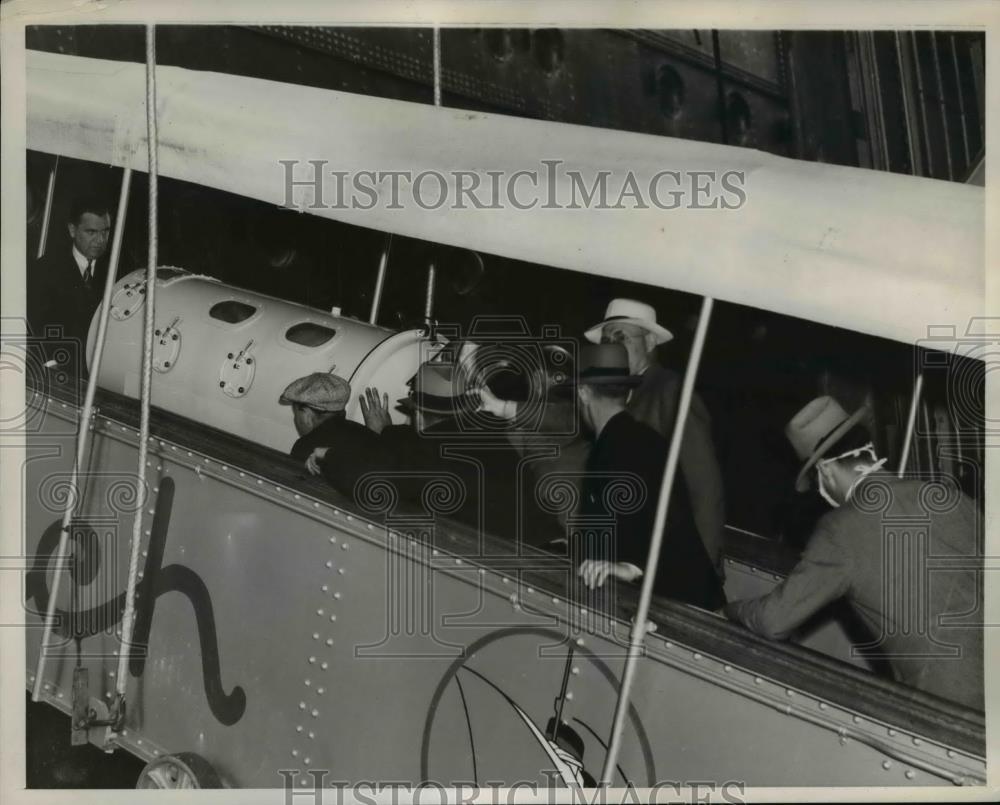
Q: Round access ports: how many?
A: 3